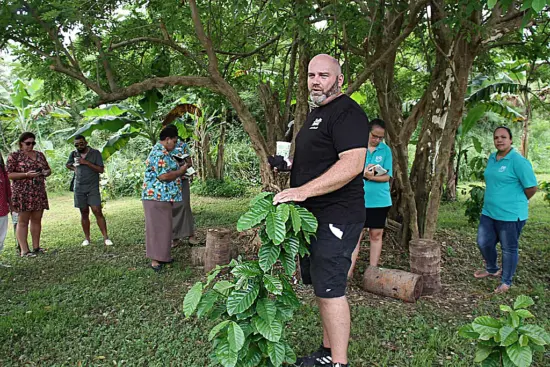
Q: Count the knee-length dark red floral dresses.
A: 1